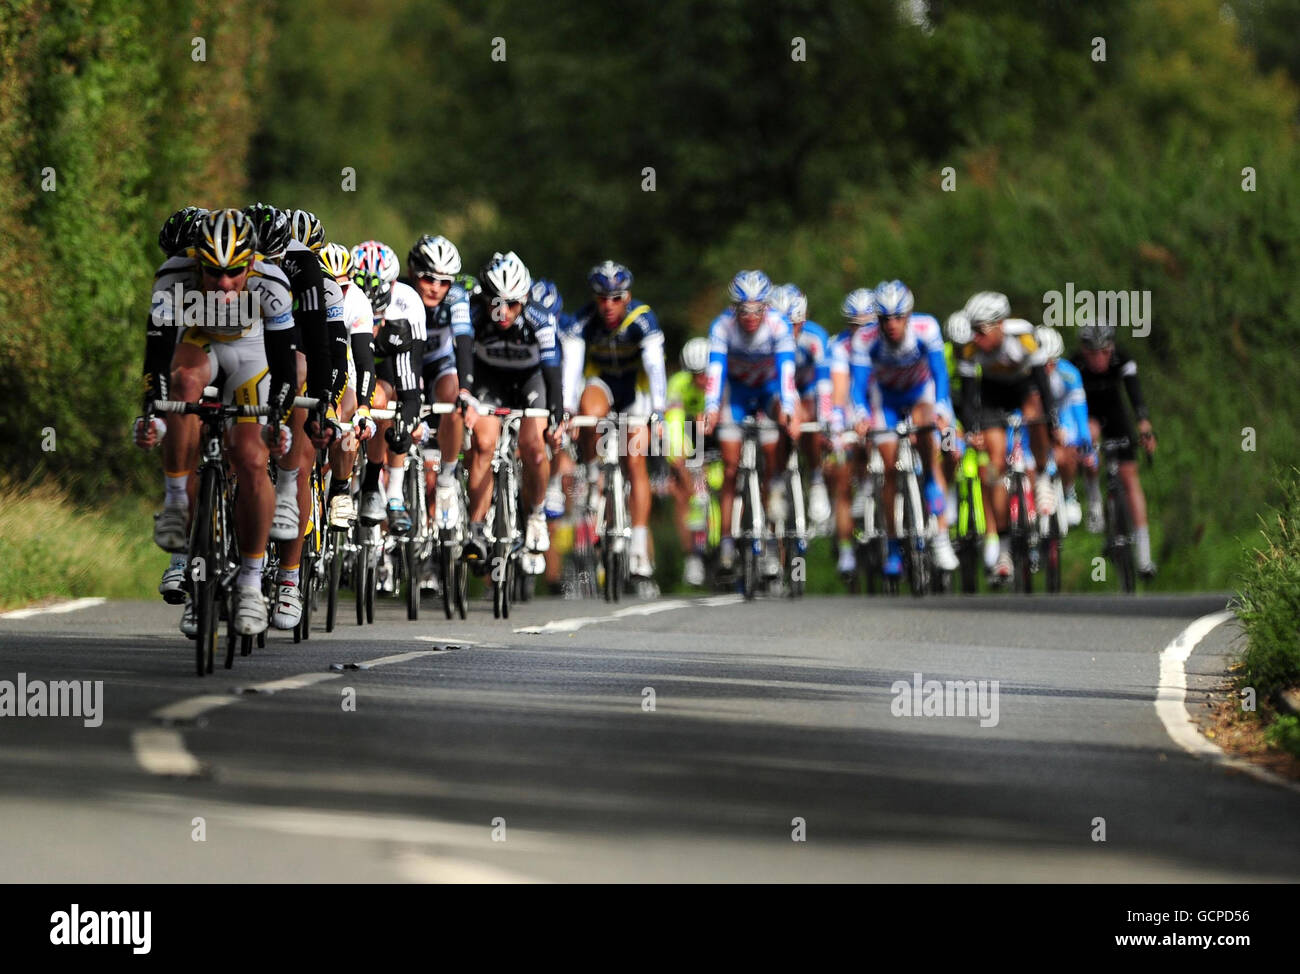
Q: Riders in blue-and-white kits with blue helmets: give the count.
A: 4